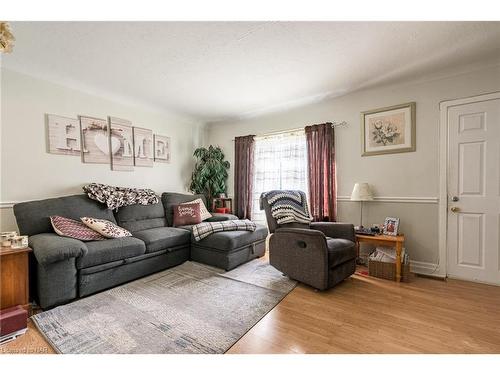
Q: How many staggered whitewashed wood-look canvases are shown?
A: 5